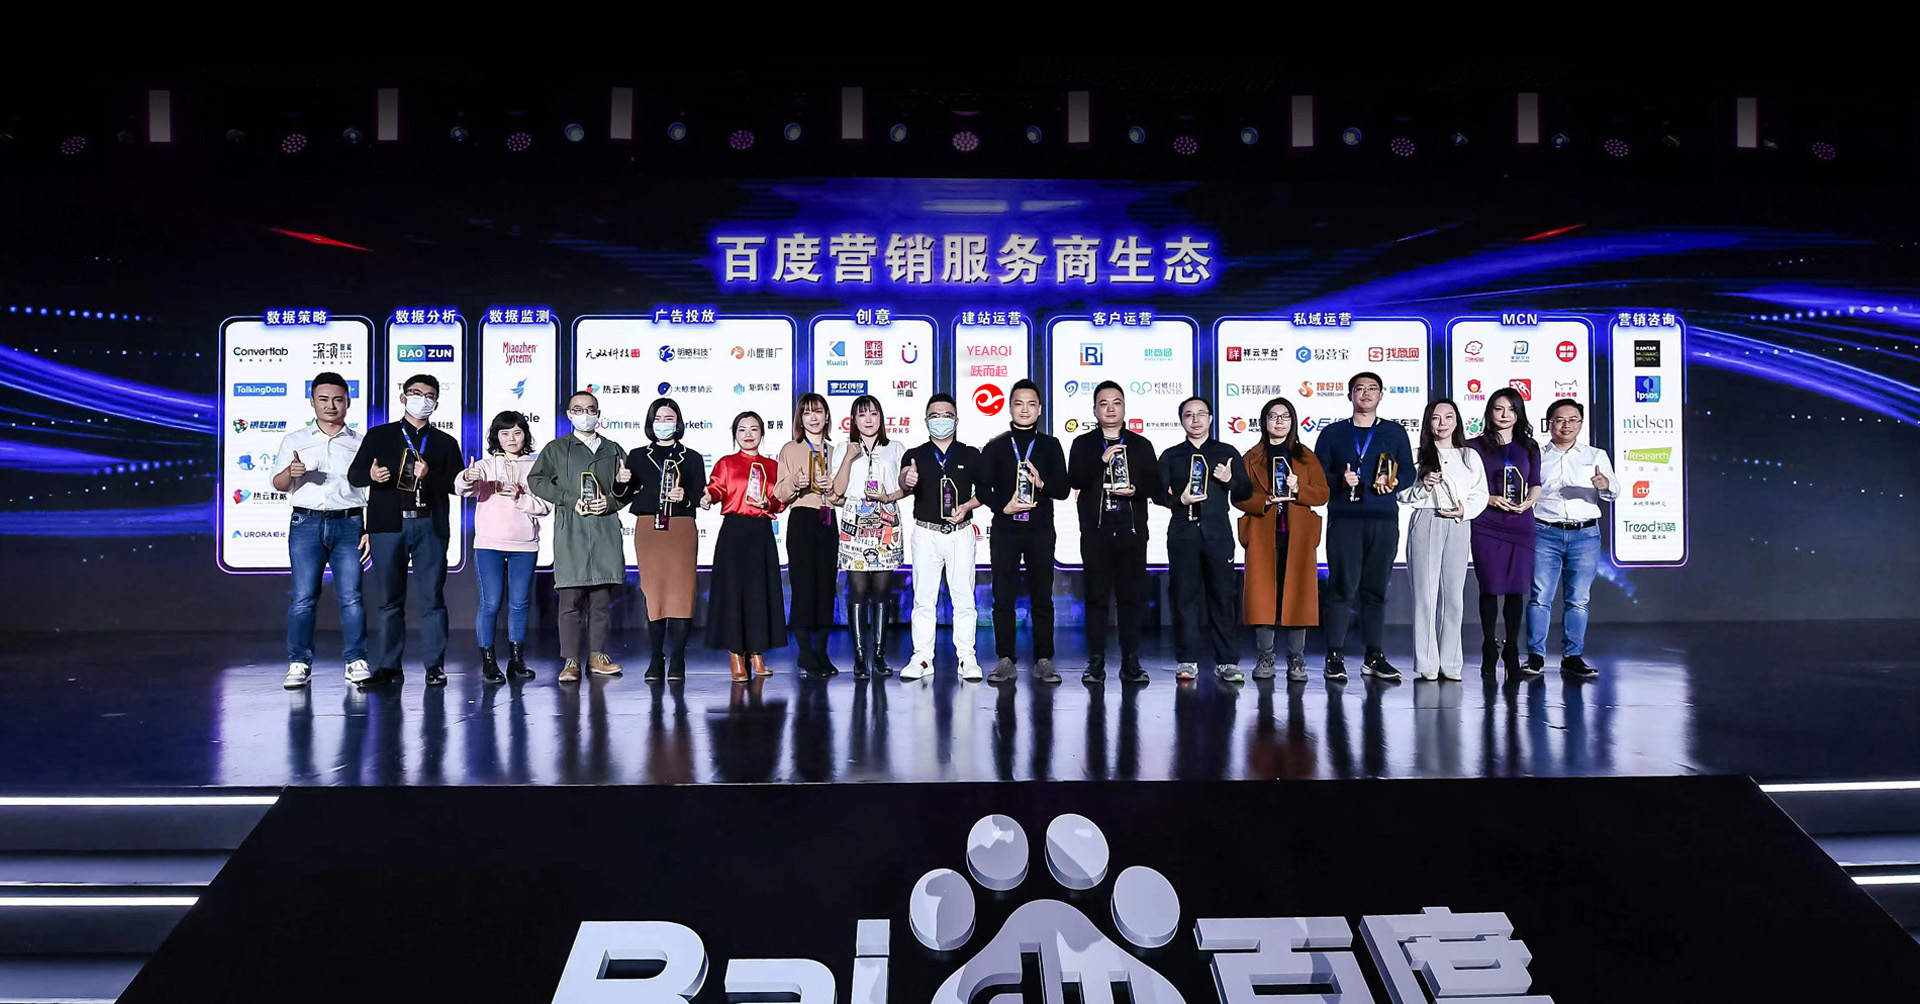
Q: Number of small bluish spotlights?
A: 12